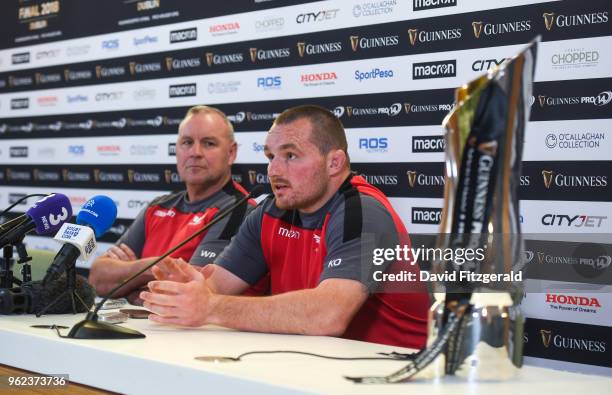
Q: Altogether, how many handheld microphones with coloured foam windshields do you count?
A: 2